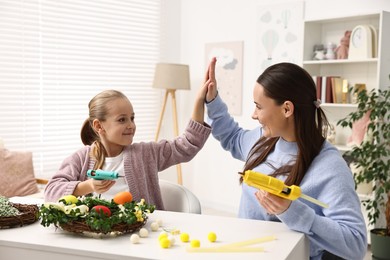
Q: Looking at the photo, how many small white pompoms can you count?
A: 5